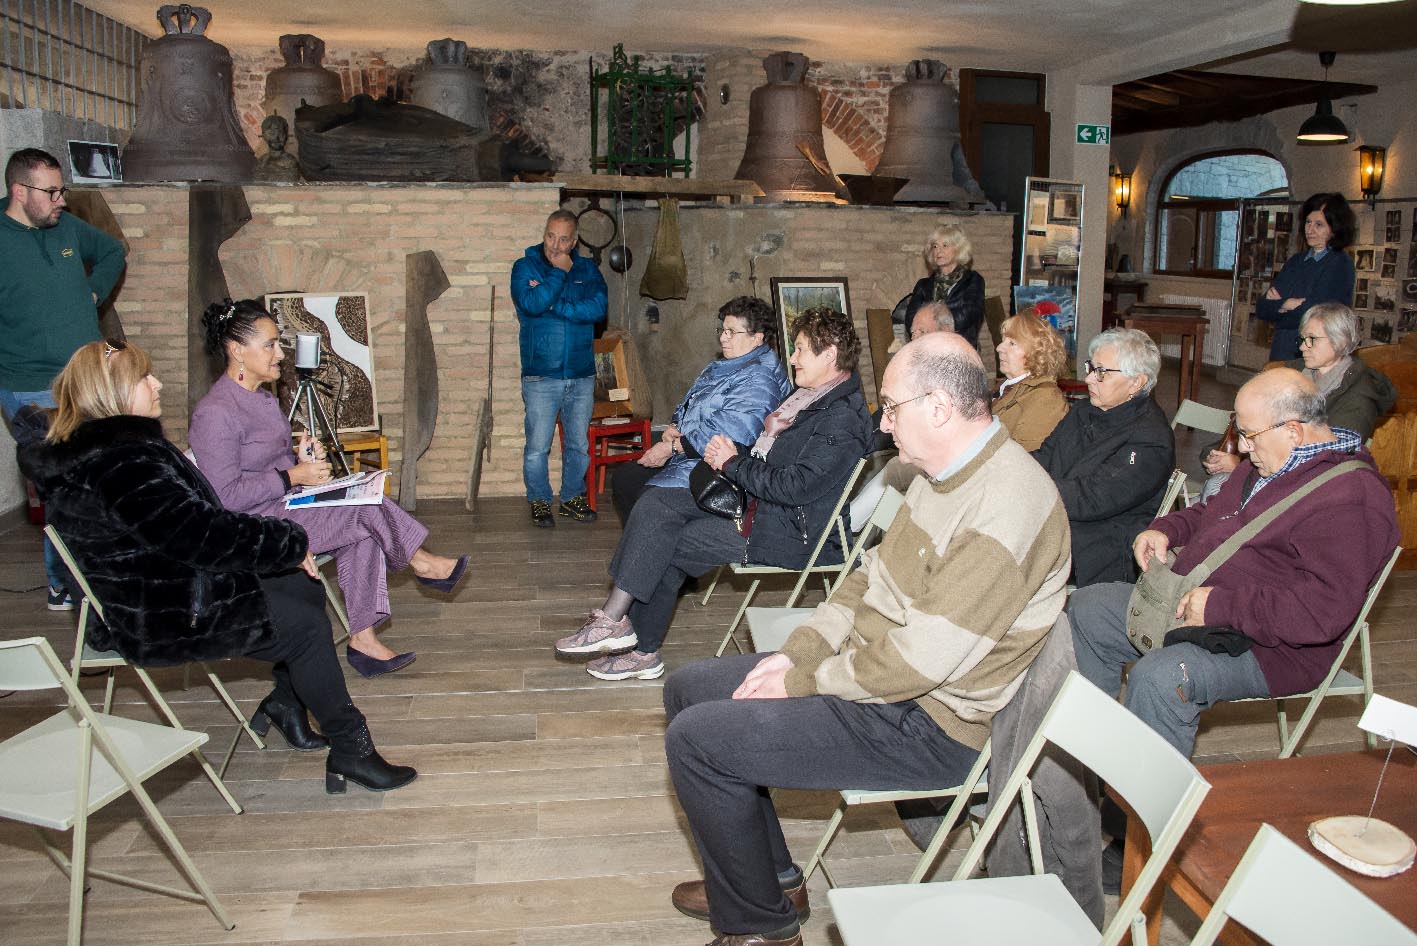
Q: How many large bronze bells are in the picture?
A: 5